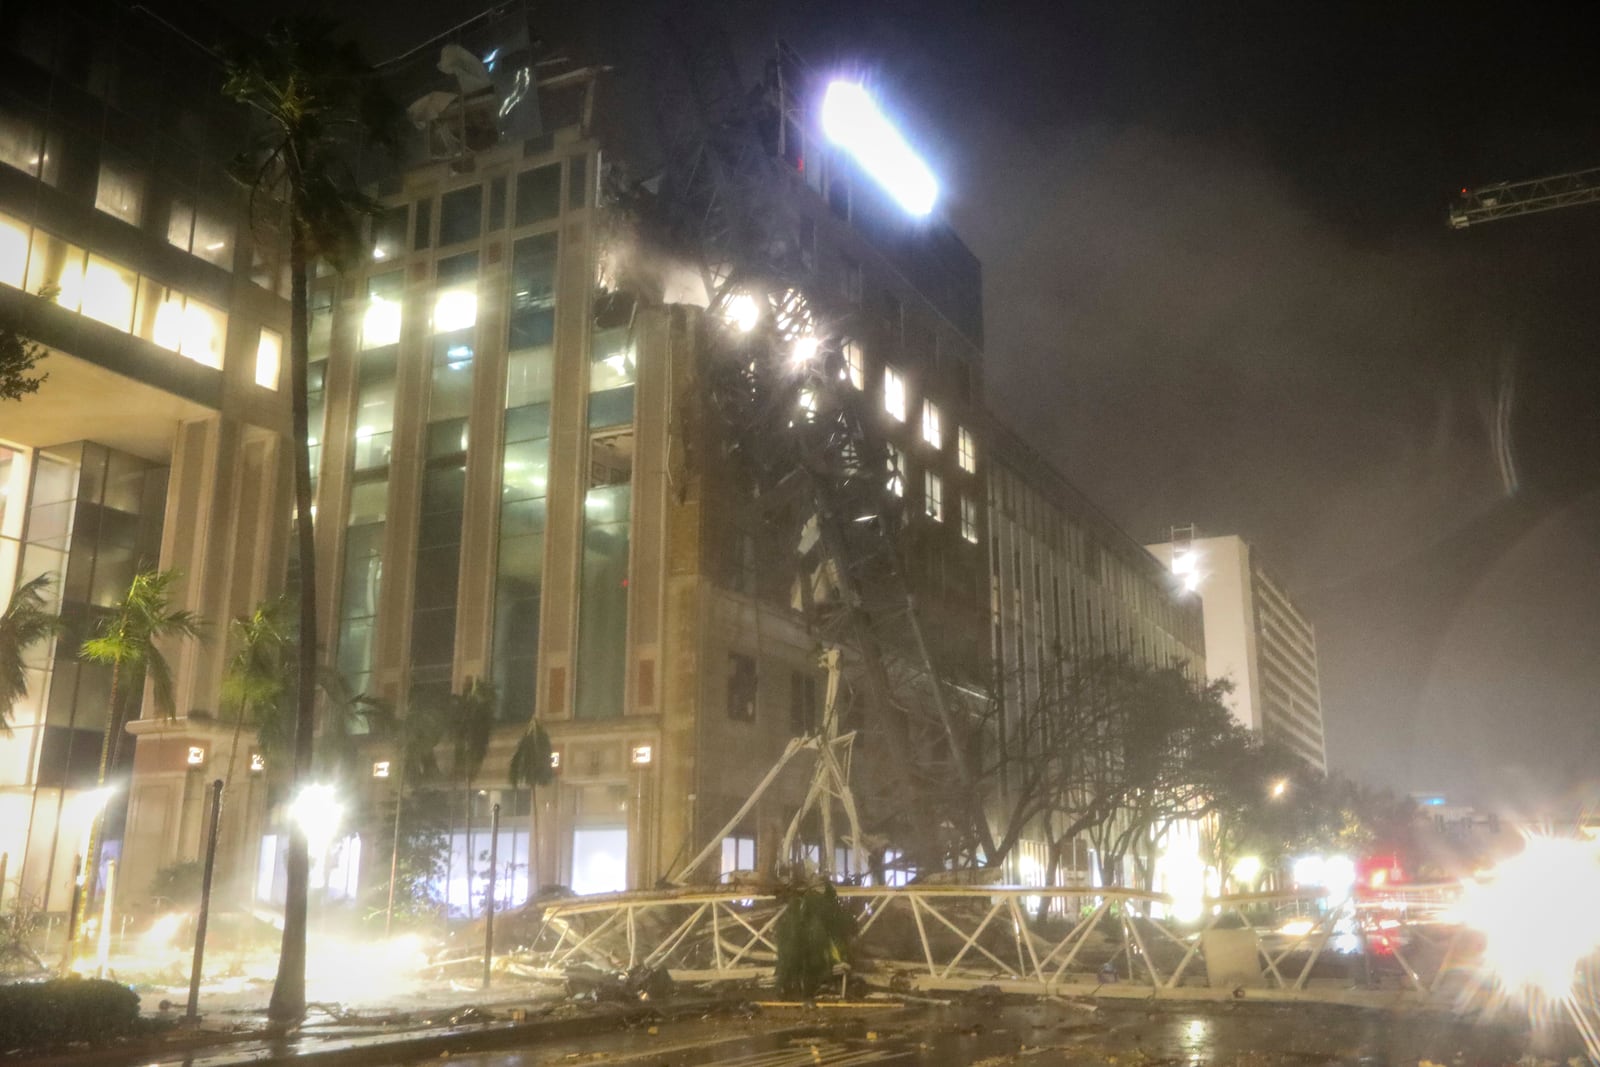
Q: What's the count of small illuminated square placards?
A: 5